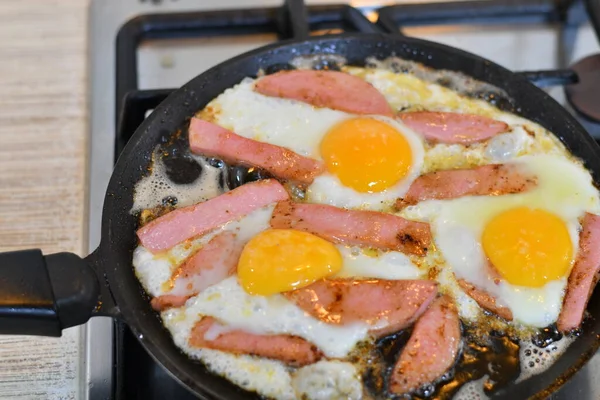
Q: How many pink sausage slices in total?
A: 12